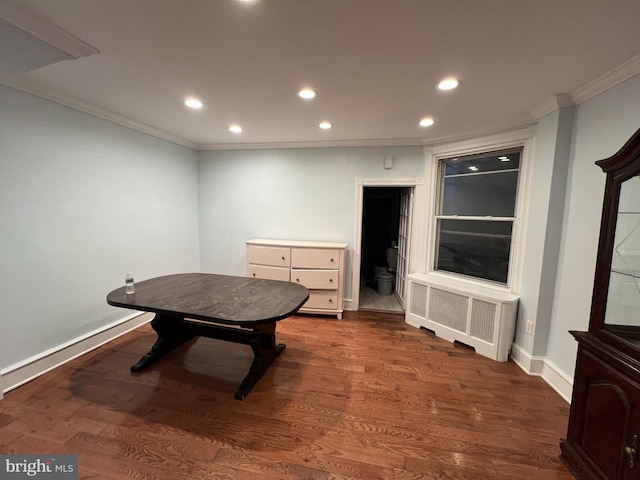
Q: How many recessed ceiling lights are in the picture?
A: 7